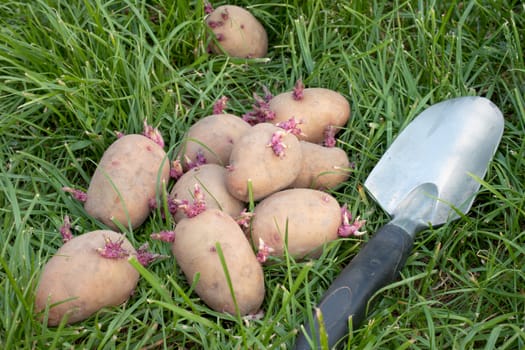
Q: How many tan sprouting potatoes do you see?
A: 10